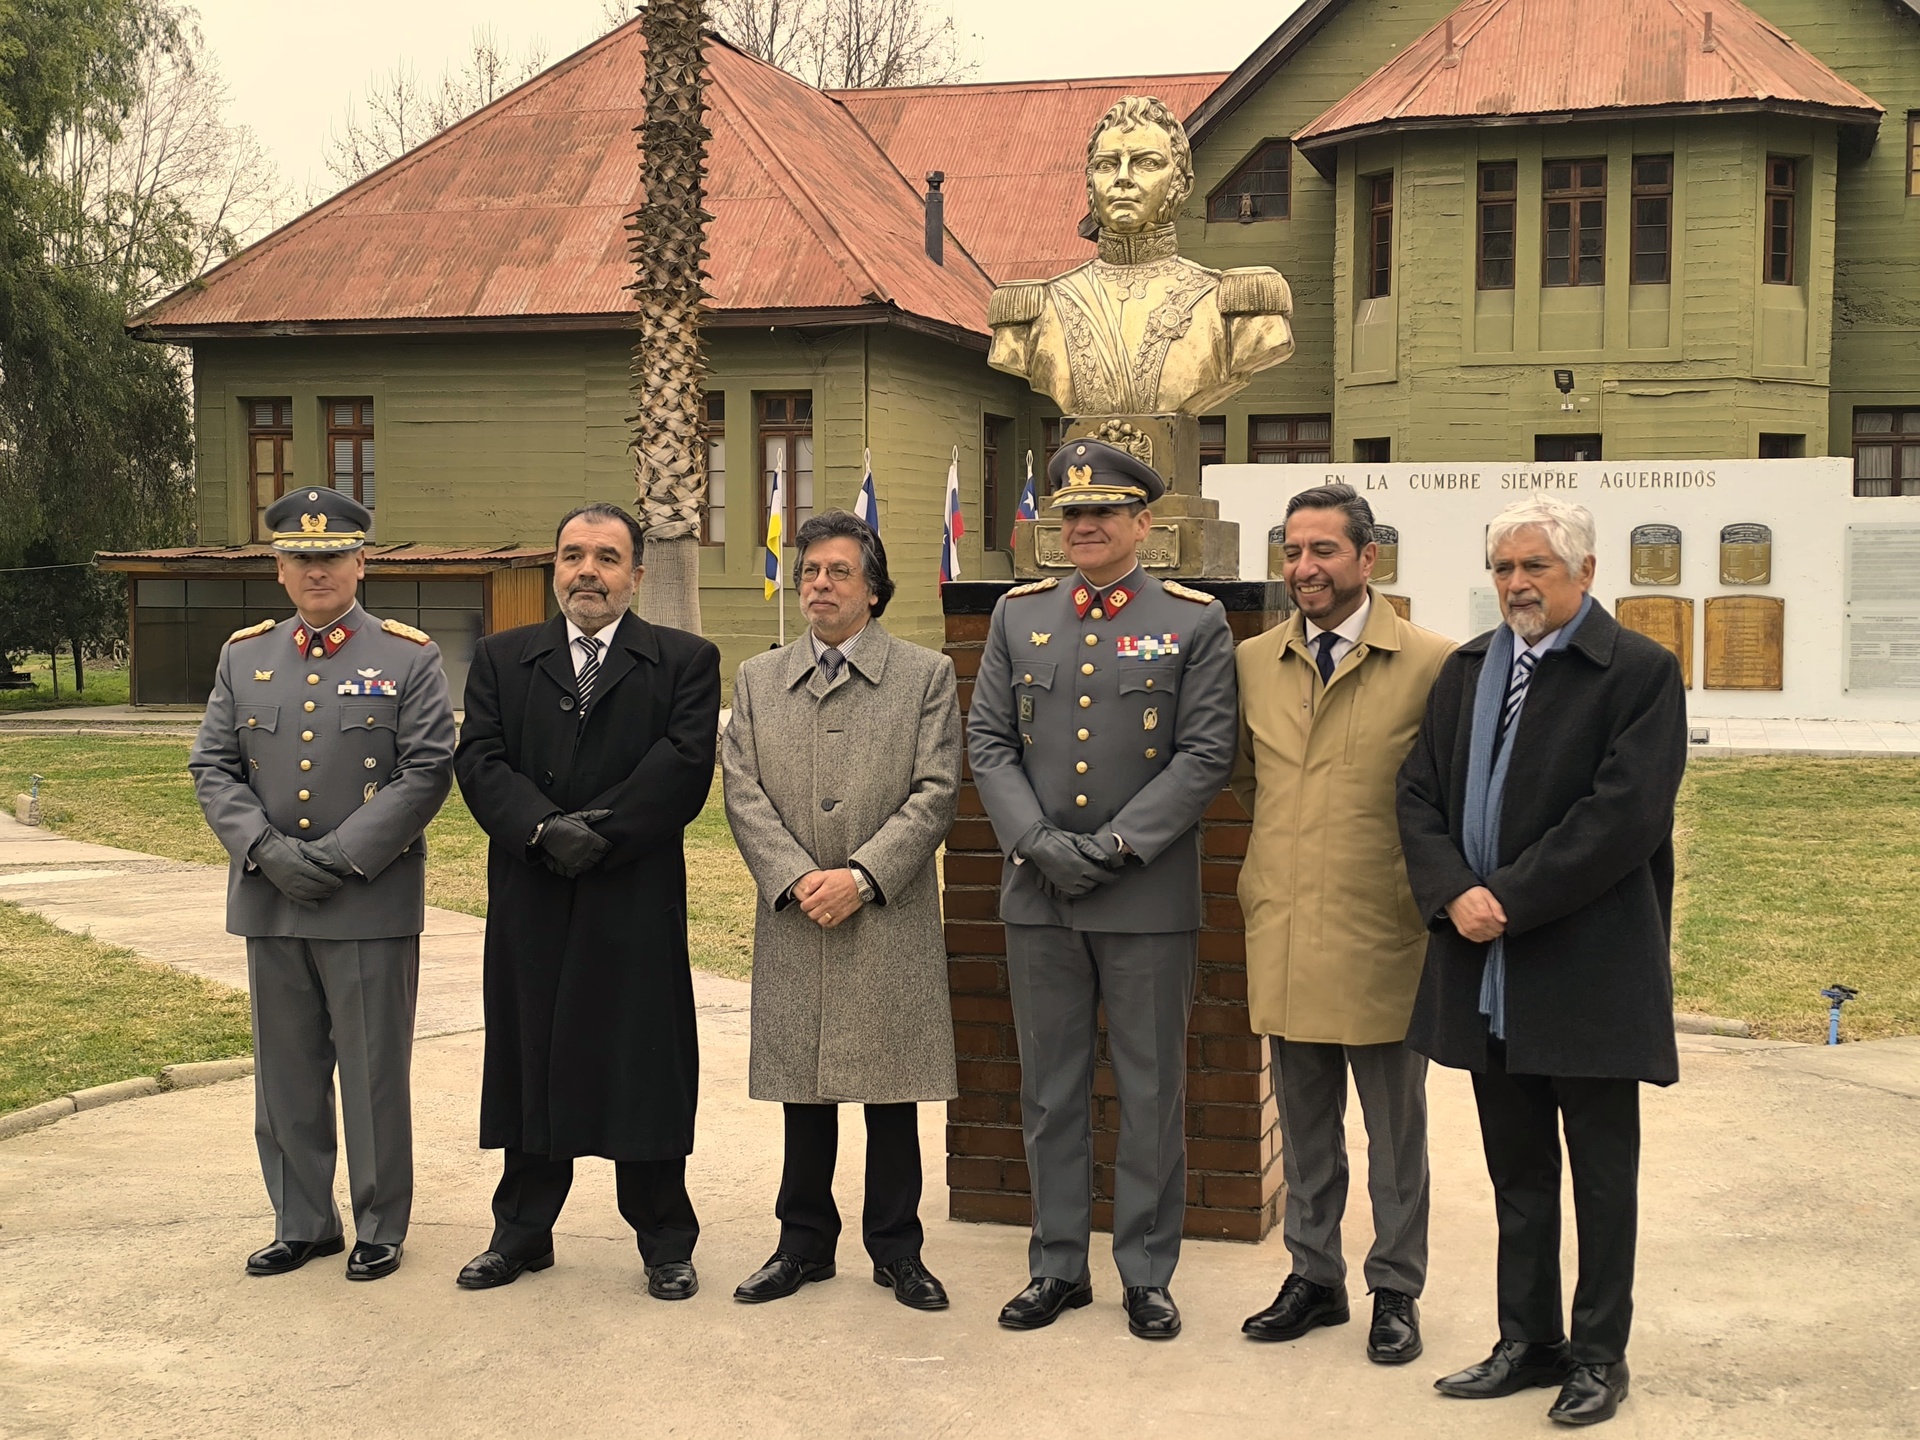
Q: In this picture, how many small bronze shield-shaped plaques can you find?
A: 4